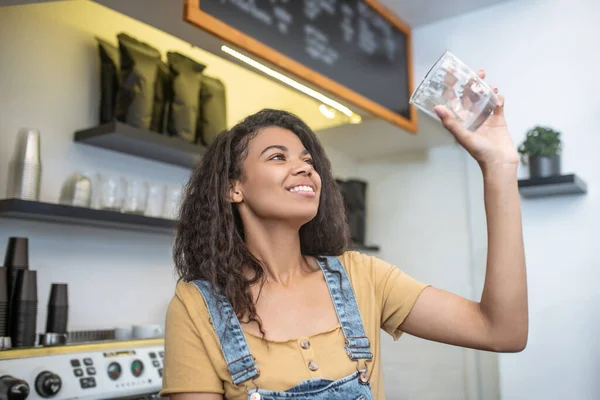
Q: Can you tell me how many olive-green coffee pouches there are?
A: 5